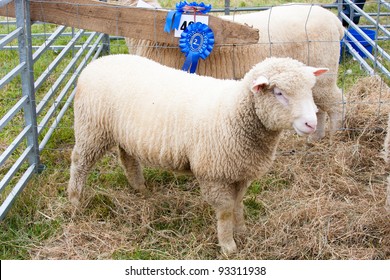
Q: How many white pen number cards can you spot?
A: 1